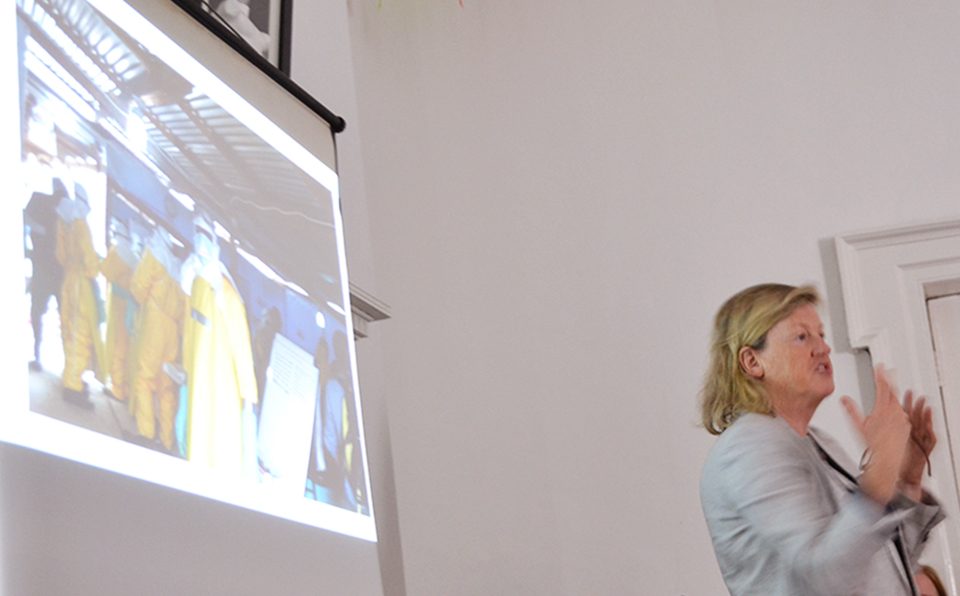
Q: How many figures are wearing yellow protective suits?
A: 4